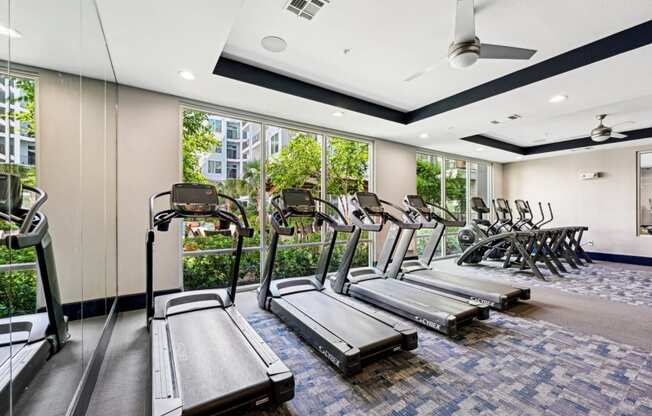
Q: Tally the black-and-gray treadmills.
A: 4